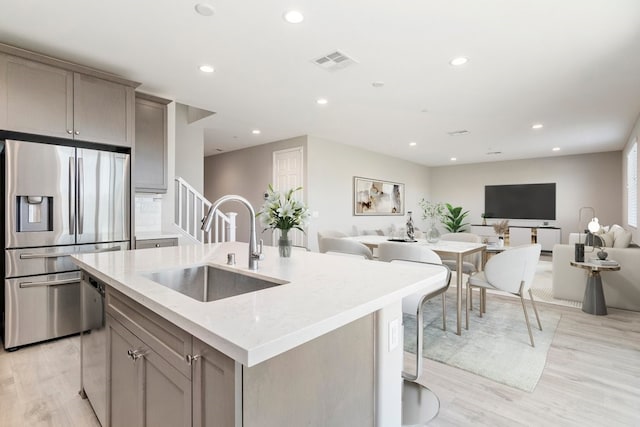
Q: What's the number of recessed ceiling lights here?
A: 9